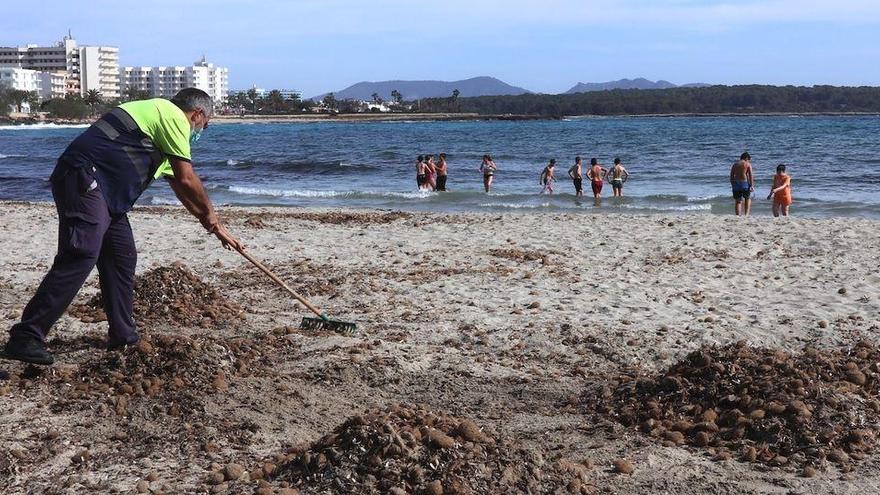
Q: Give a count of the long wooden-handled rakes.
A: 1